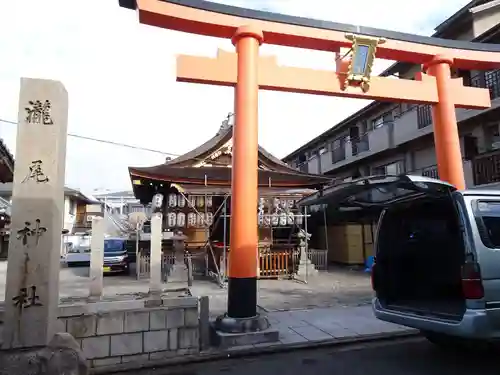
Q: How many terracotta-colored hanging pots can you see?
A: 0